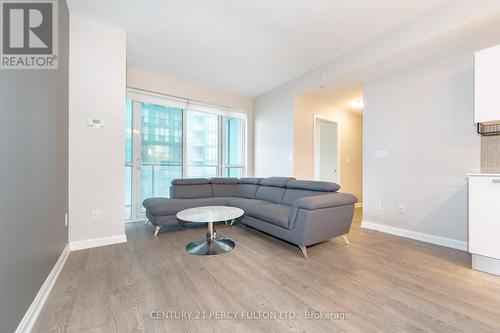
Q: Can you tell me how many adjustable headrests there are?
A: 5